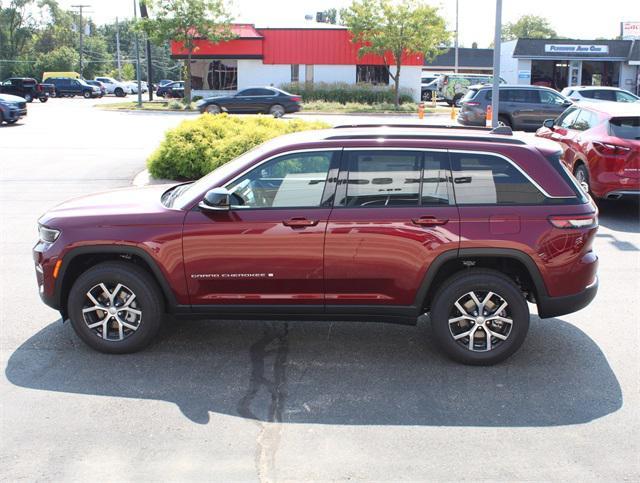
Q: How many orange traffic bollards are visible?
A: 3